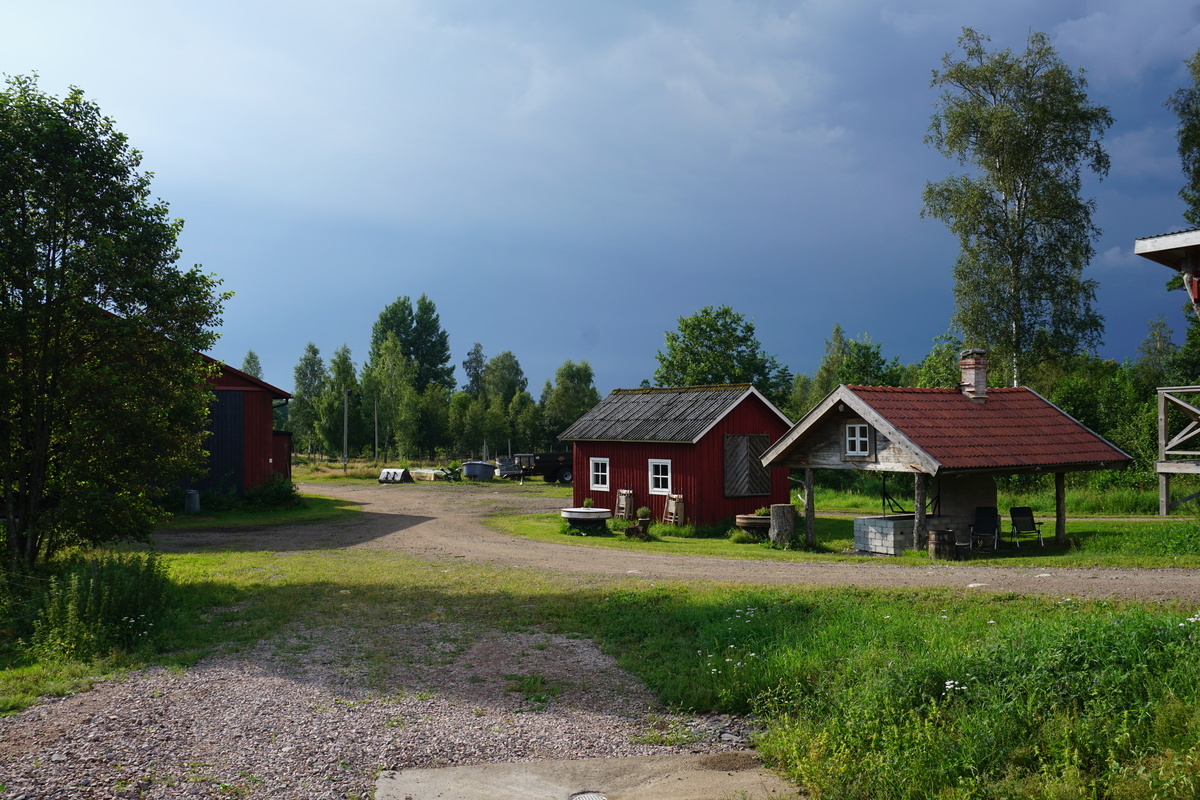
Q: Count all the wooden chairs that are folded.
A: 2